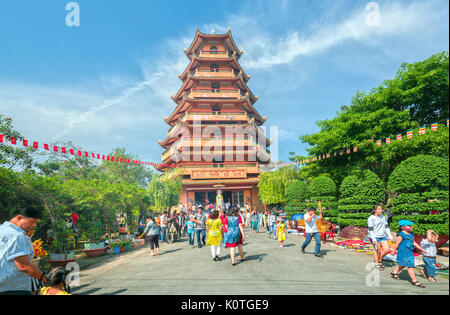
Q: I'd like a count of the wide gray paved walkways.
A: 1